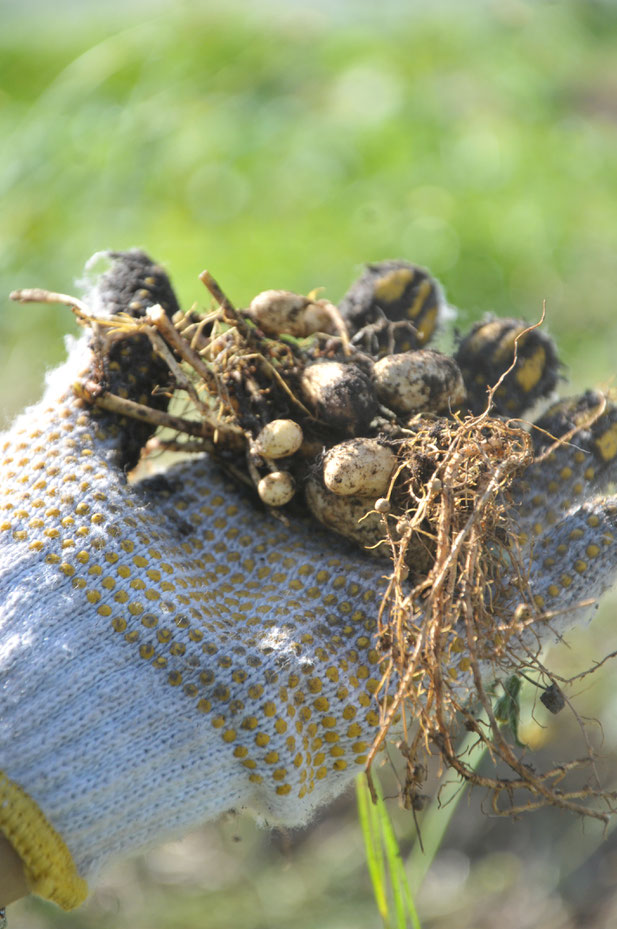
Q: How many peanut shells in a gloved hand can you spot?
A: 7